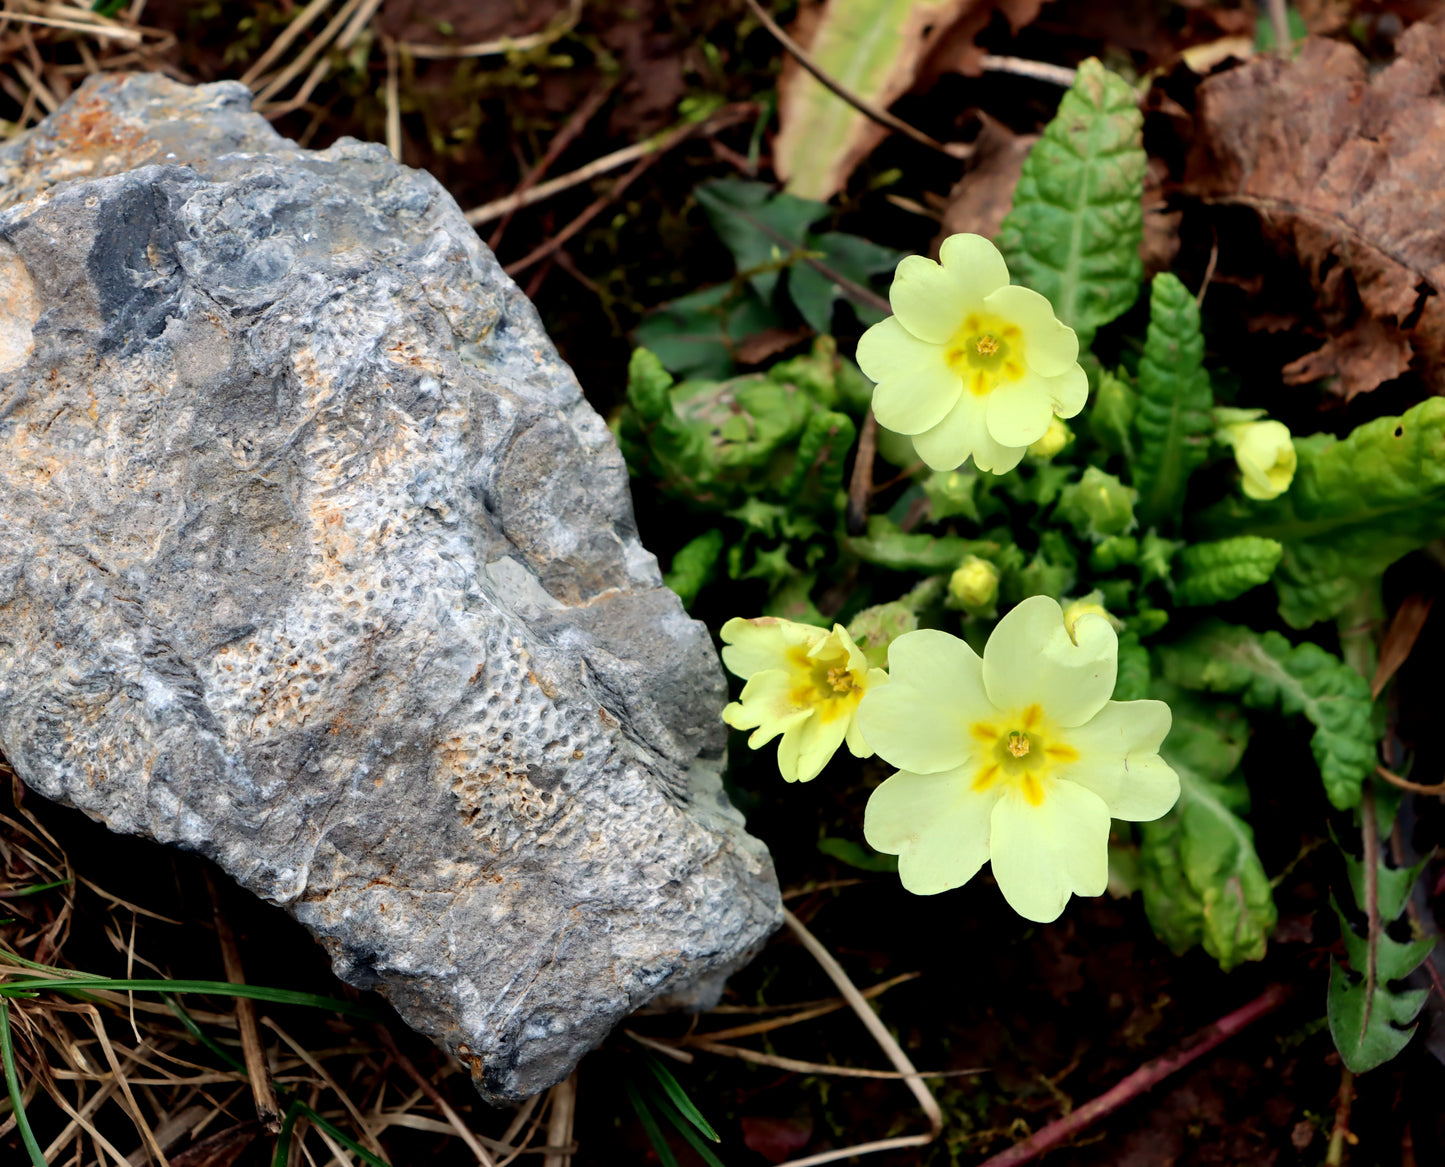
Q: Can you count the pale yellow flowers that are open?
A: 3